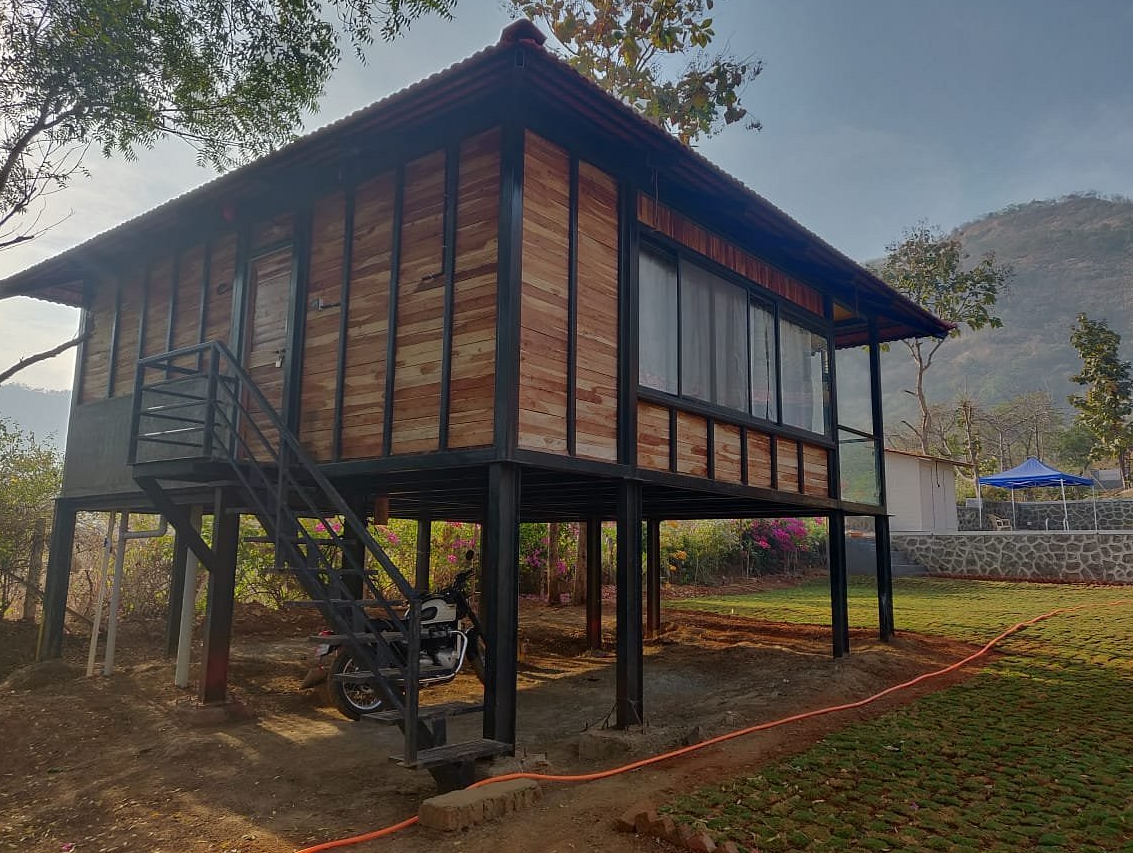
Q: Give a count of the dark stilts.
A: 11